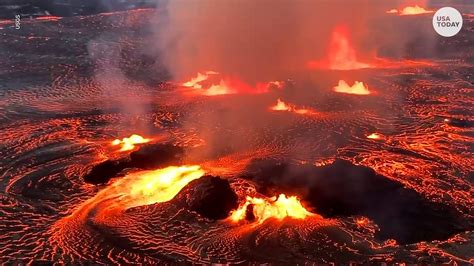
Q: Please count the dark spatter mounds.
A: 3